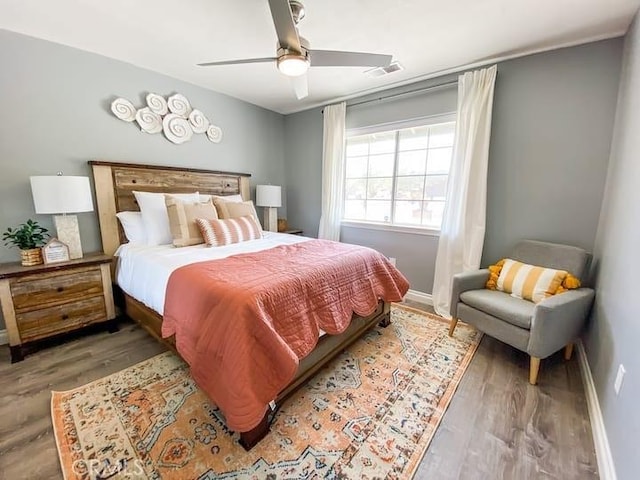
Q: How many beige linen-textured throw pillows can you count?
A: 2